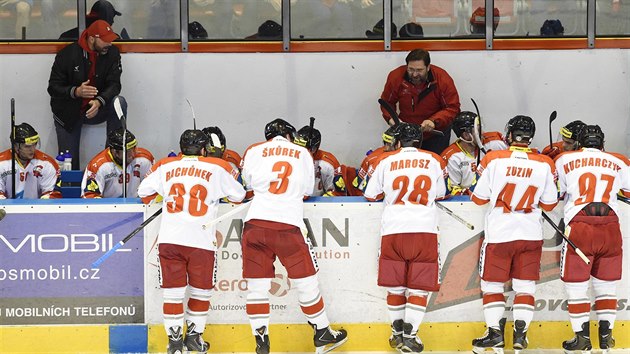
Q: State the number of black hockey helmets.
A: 12